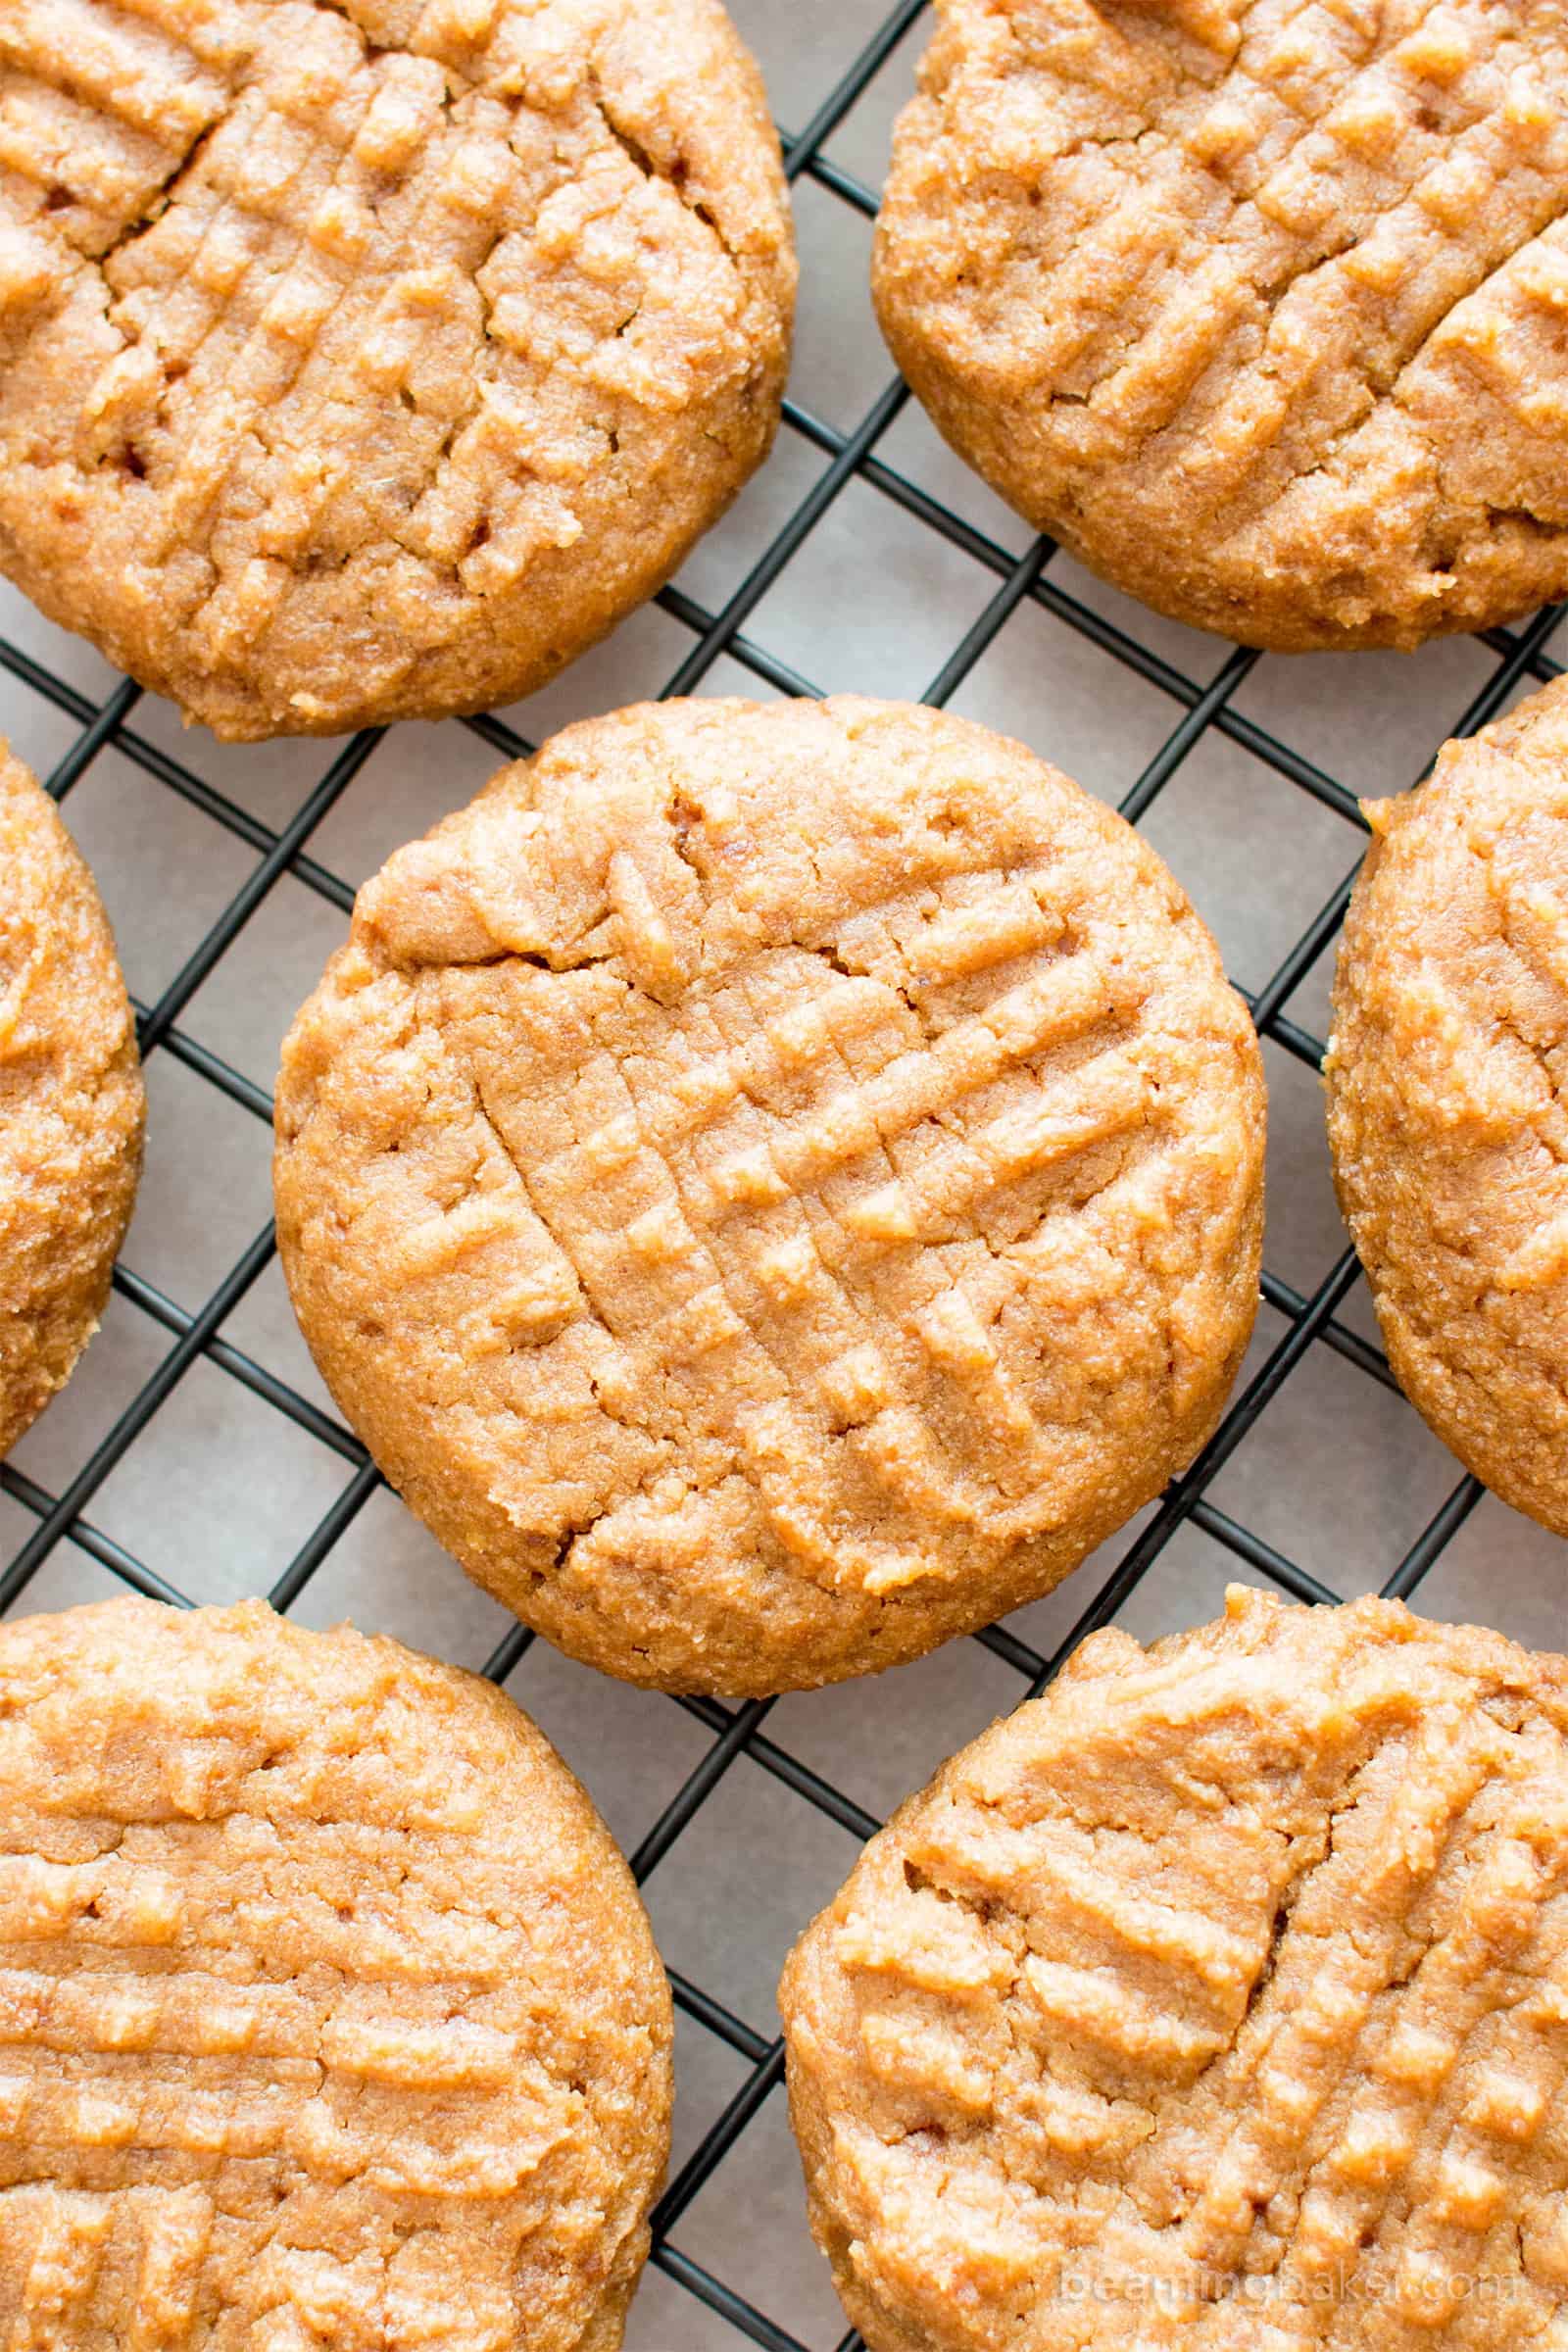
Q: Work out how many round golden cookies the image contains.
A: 7